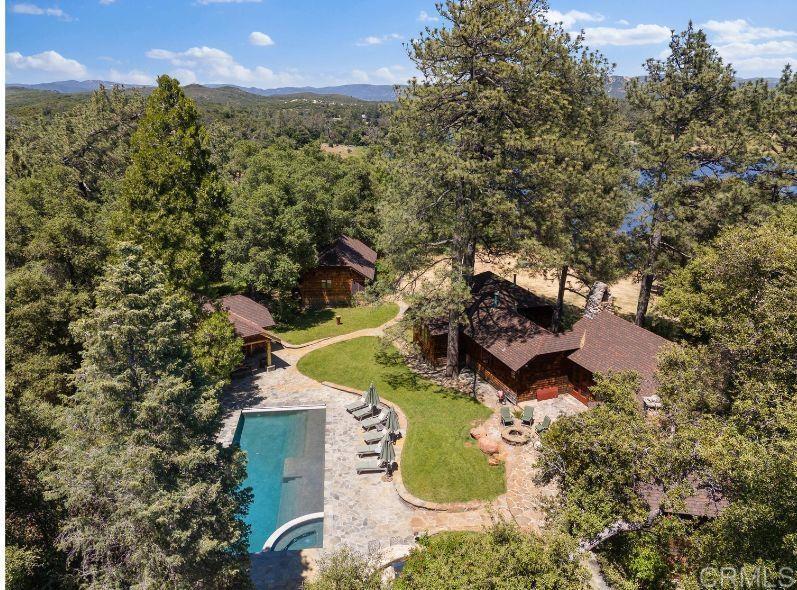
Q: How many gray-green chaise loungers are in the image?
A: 6